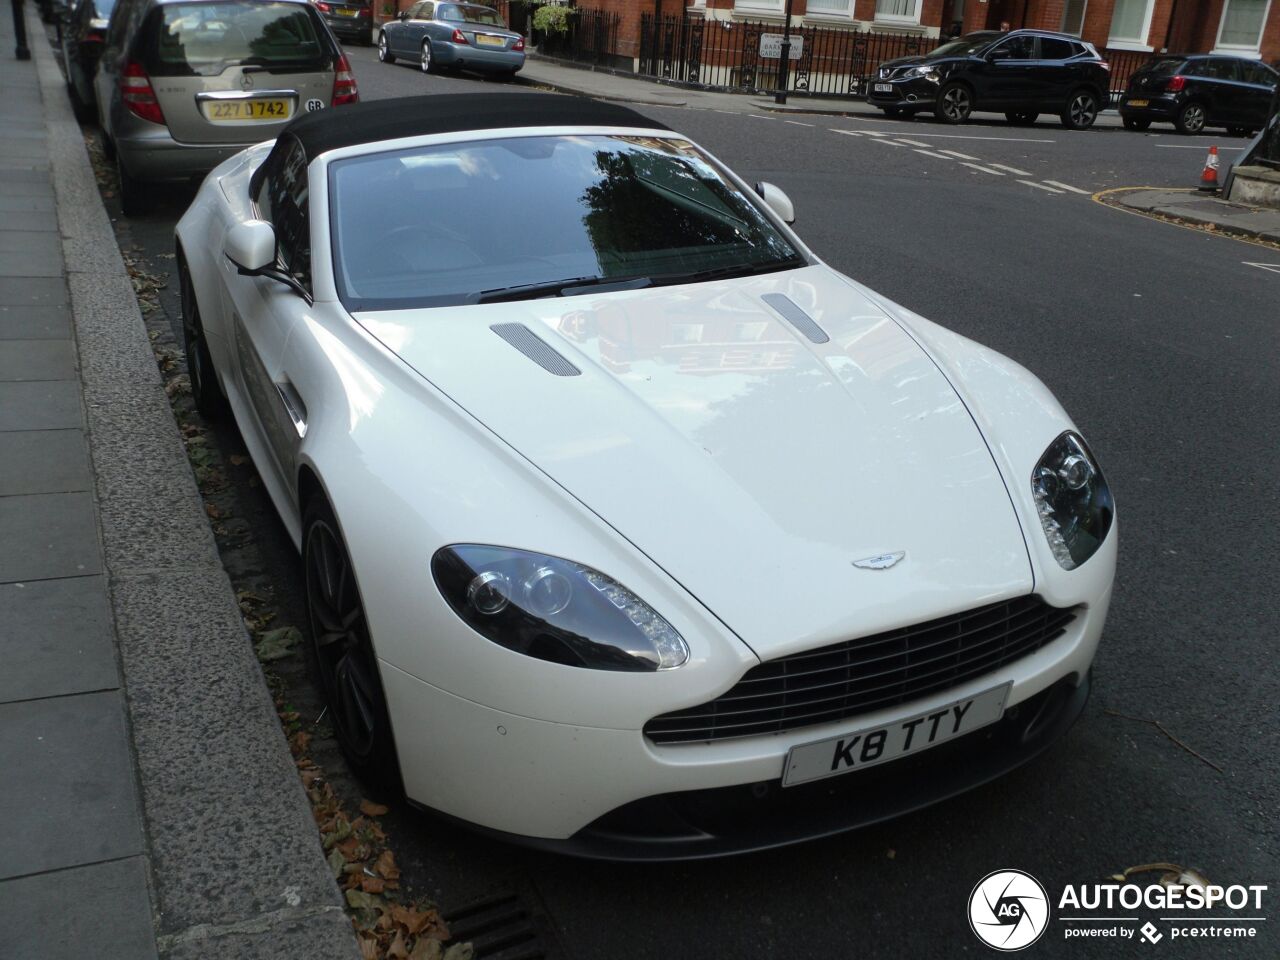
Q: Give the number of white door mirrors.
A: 2